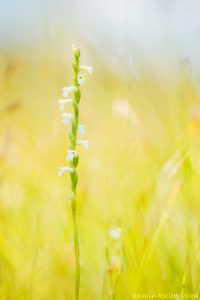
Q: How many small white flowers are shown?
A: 9